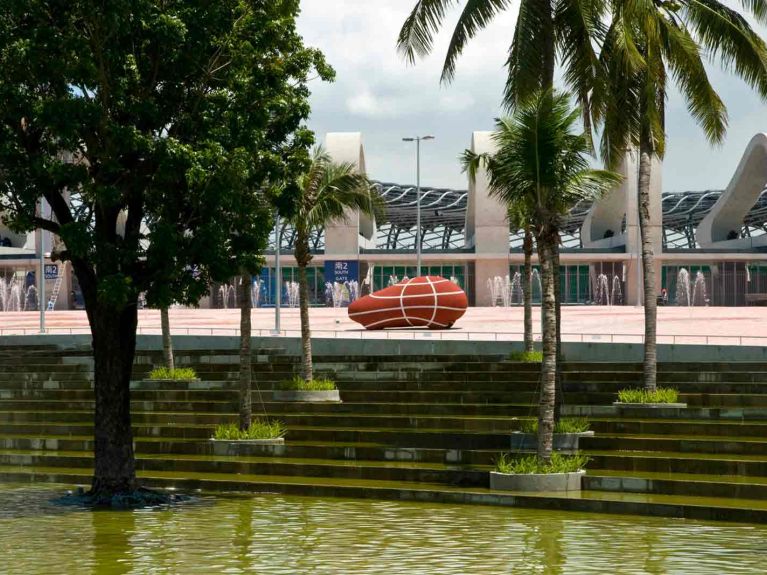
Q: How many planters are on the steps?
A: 7